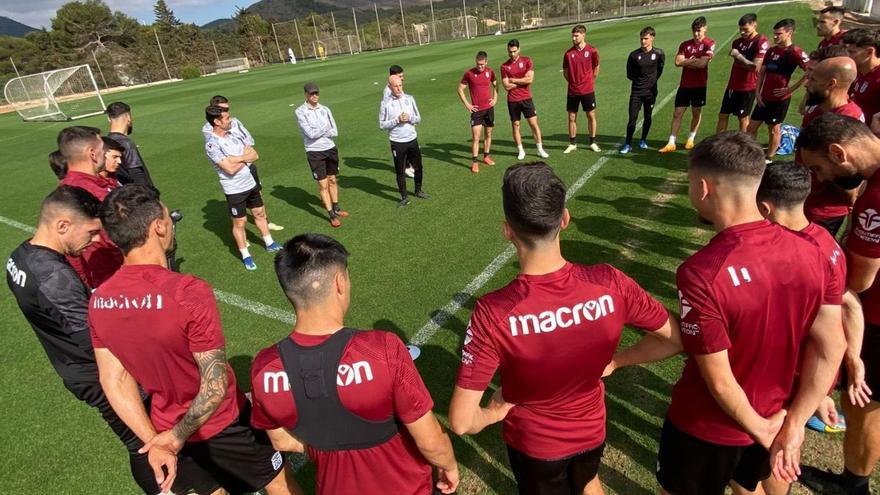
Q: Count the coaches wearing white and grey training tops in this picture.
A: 5